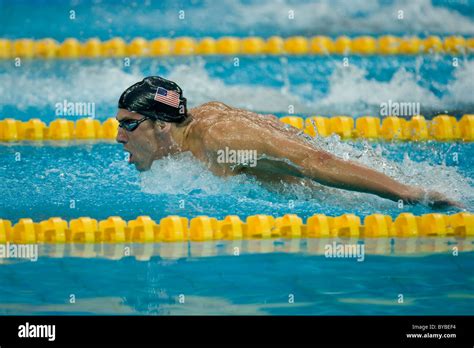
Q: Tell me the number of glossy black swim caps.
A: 1